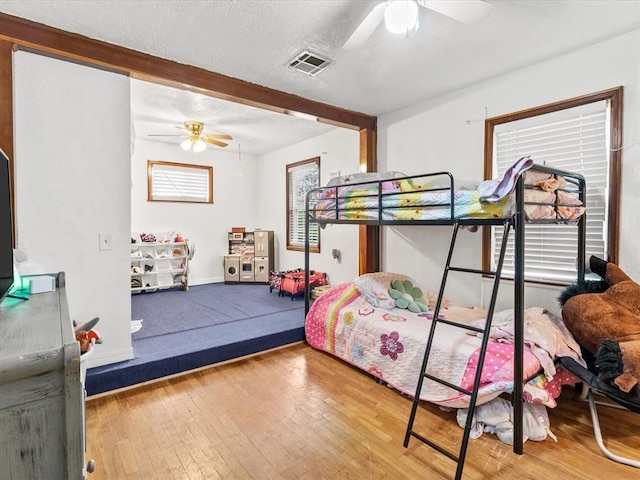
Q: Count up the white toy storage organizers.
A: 1